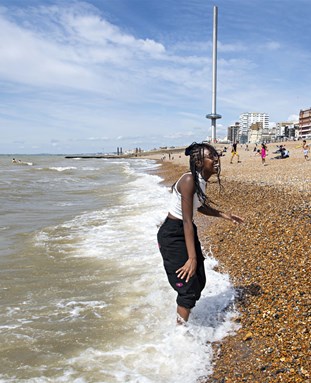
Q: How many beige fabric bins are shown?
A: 0